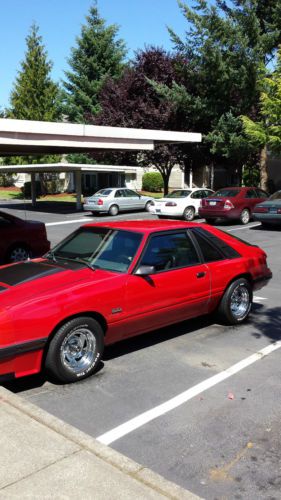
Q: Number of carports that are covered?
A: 2